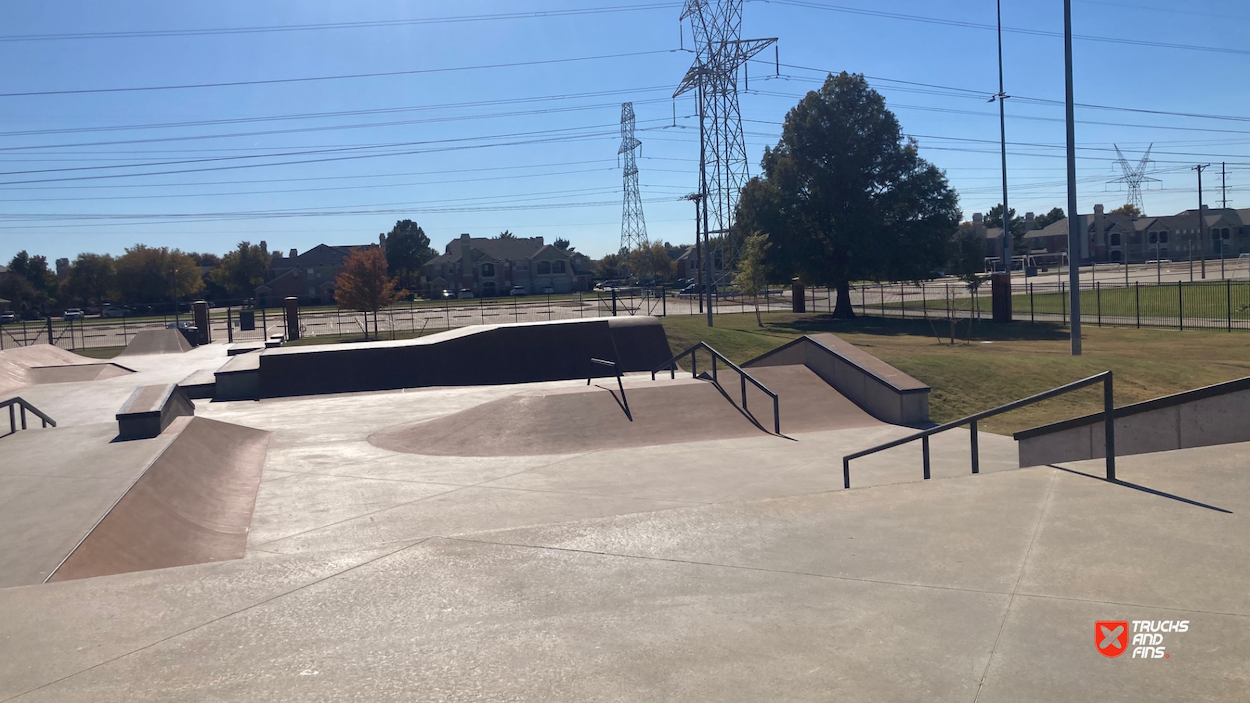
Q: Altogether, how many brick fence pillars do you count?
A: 4